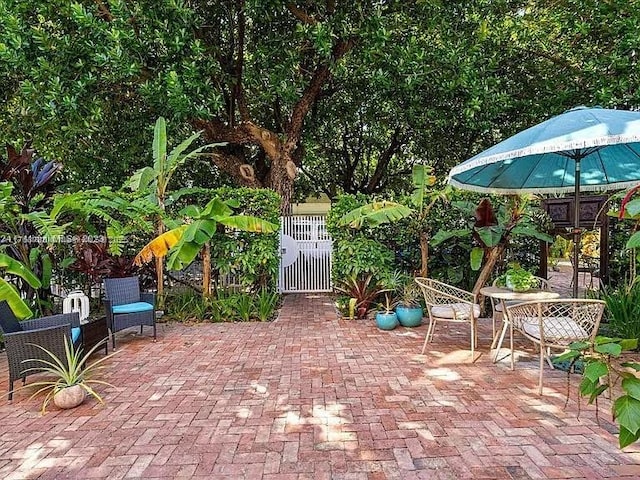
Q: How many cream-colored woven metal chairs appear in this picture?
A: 3